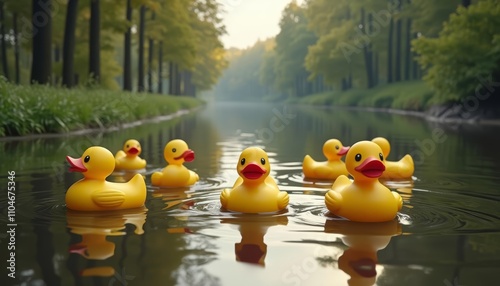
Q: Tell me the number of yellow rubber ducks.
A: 7